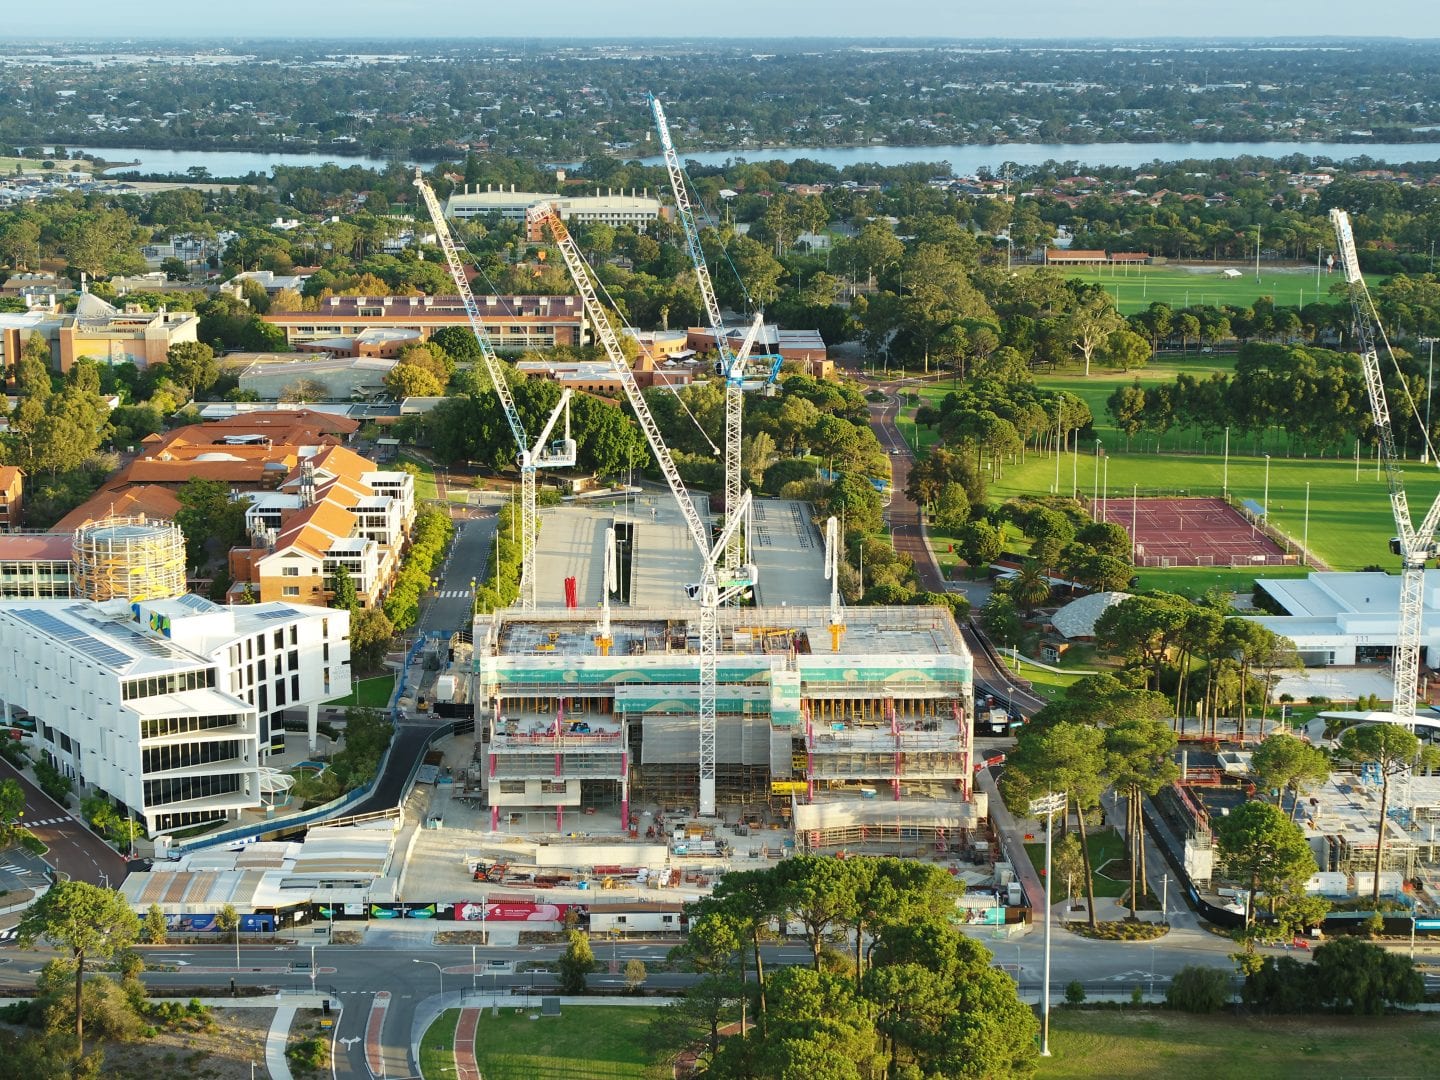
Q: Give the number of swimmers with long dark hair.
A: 0